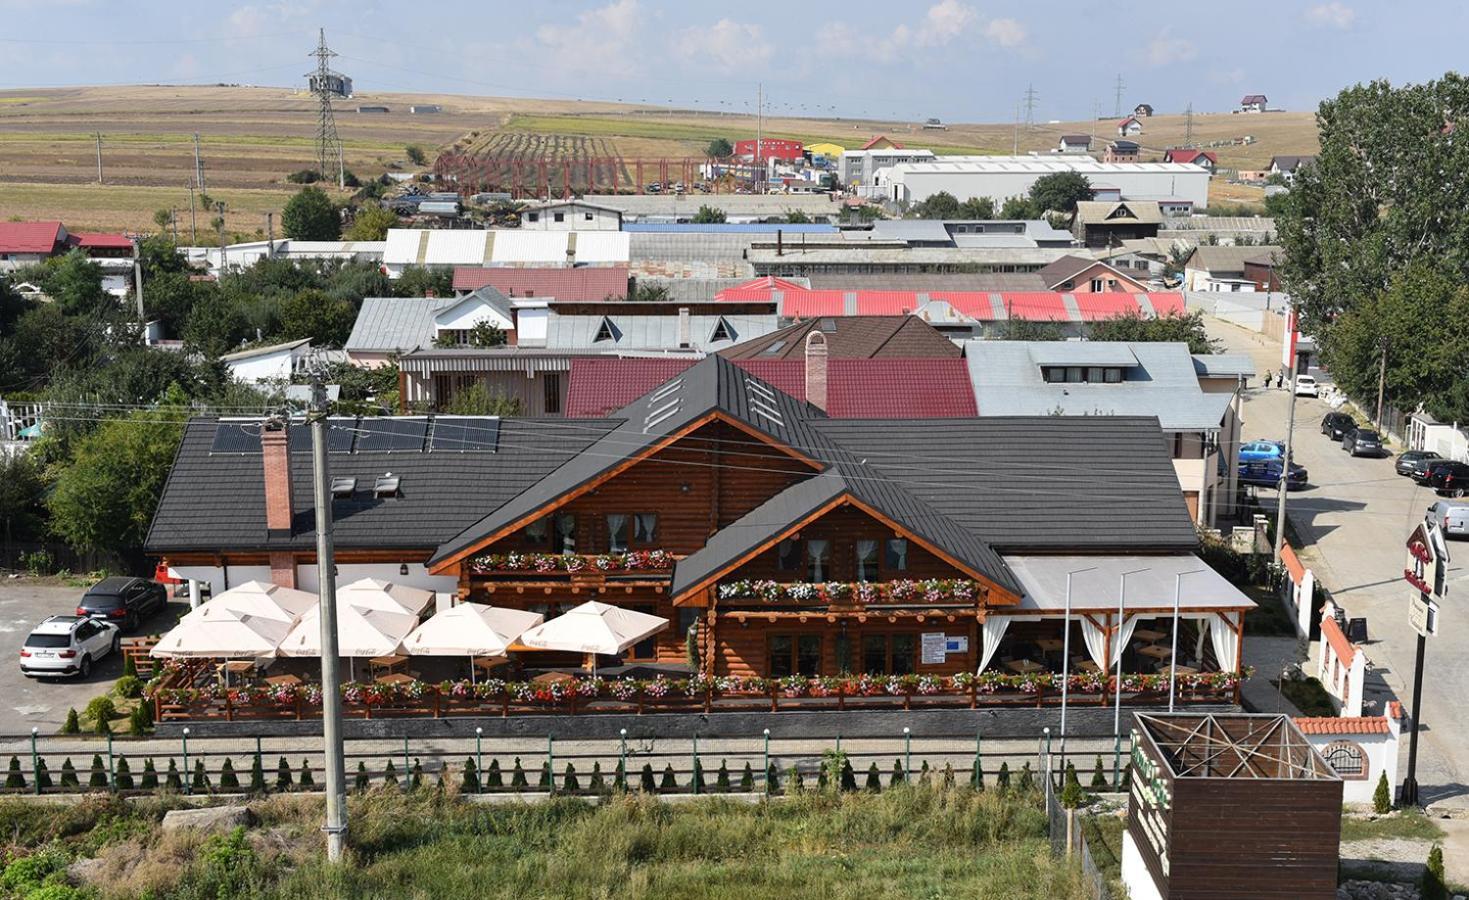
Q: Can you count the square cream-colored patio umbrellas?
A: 6